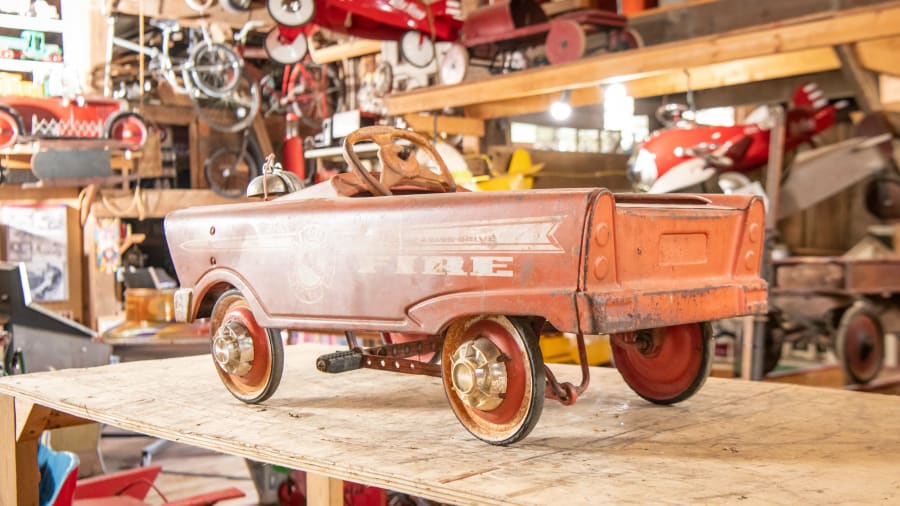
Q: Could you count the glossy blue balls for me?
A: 0